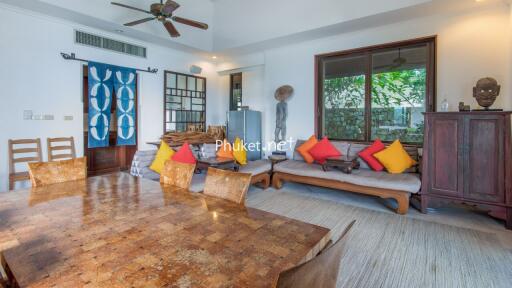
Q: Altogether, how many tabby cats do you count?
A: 0